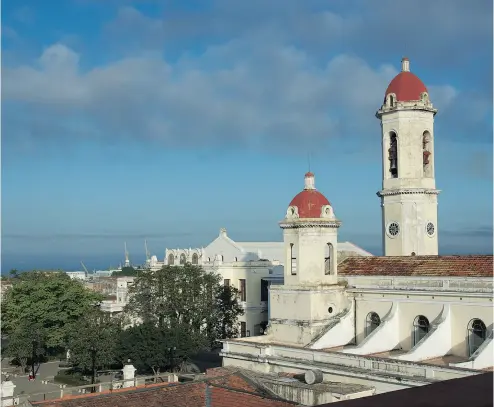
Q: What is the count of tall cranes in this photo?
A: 2